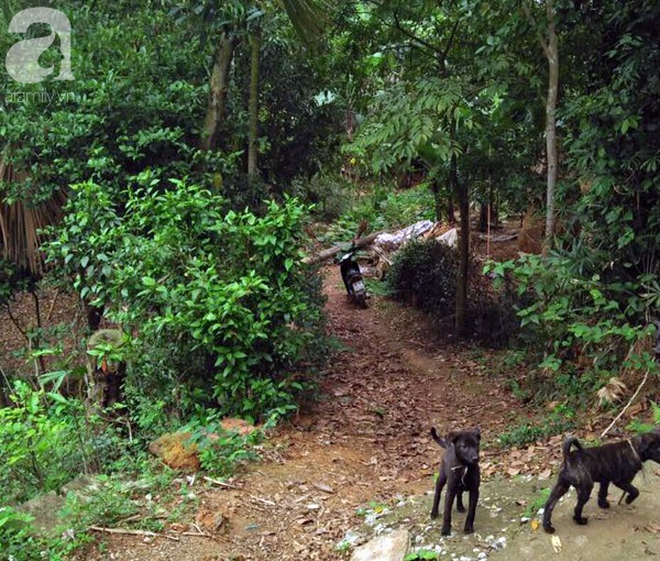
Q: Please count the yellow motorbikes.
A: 0